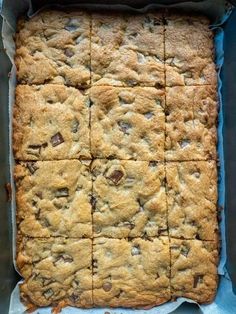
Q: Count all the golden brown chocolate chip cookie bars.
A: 12